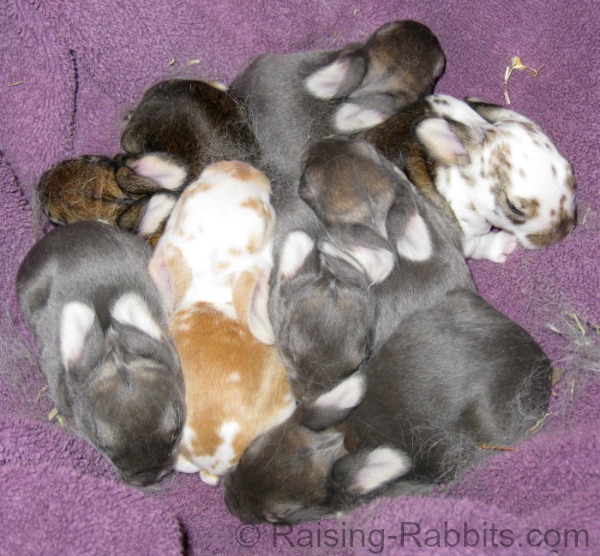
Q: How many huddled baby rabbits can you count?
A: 8